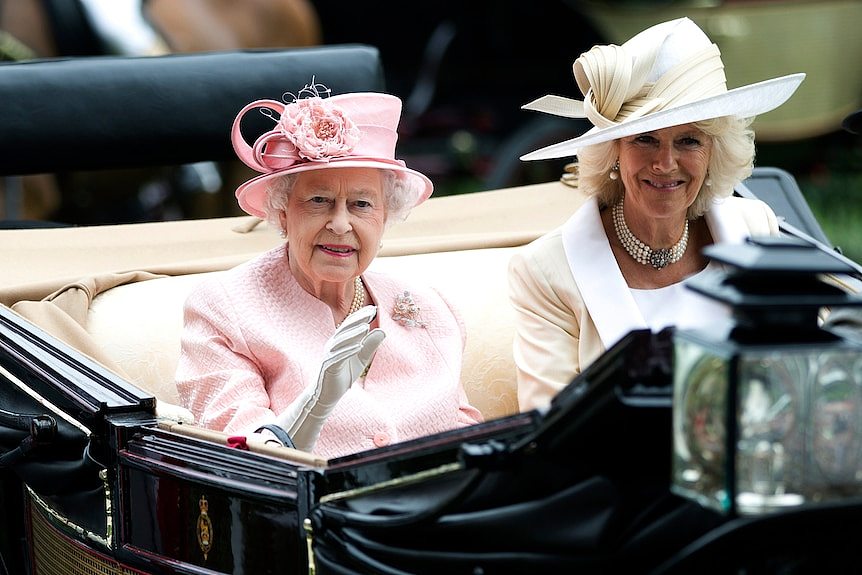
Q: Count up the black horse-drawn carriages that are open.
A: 1